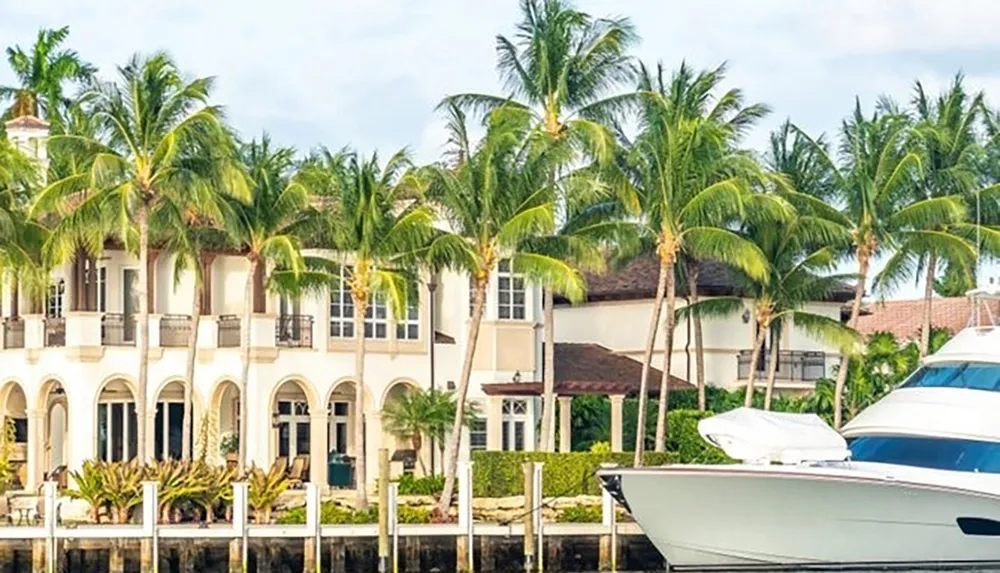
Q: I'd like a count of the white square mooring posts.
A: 8